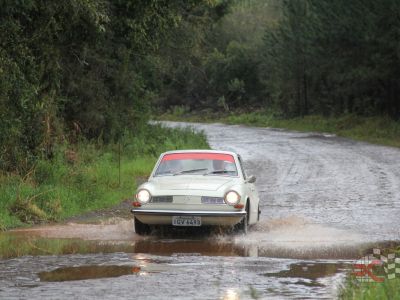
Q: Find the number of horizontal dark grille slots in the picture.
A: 2